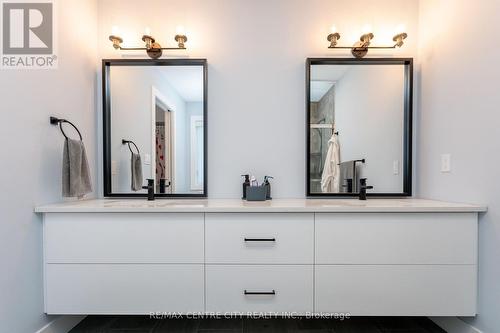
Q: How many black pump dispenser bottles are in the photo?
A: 2